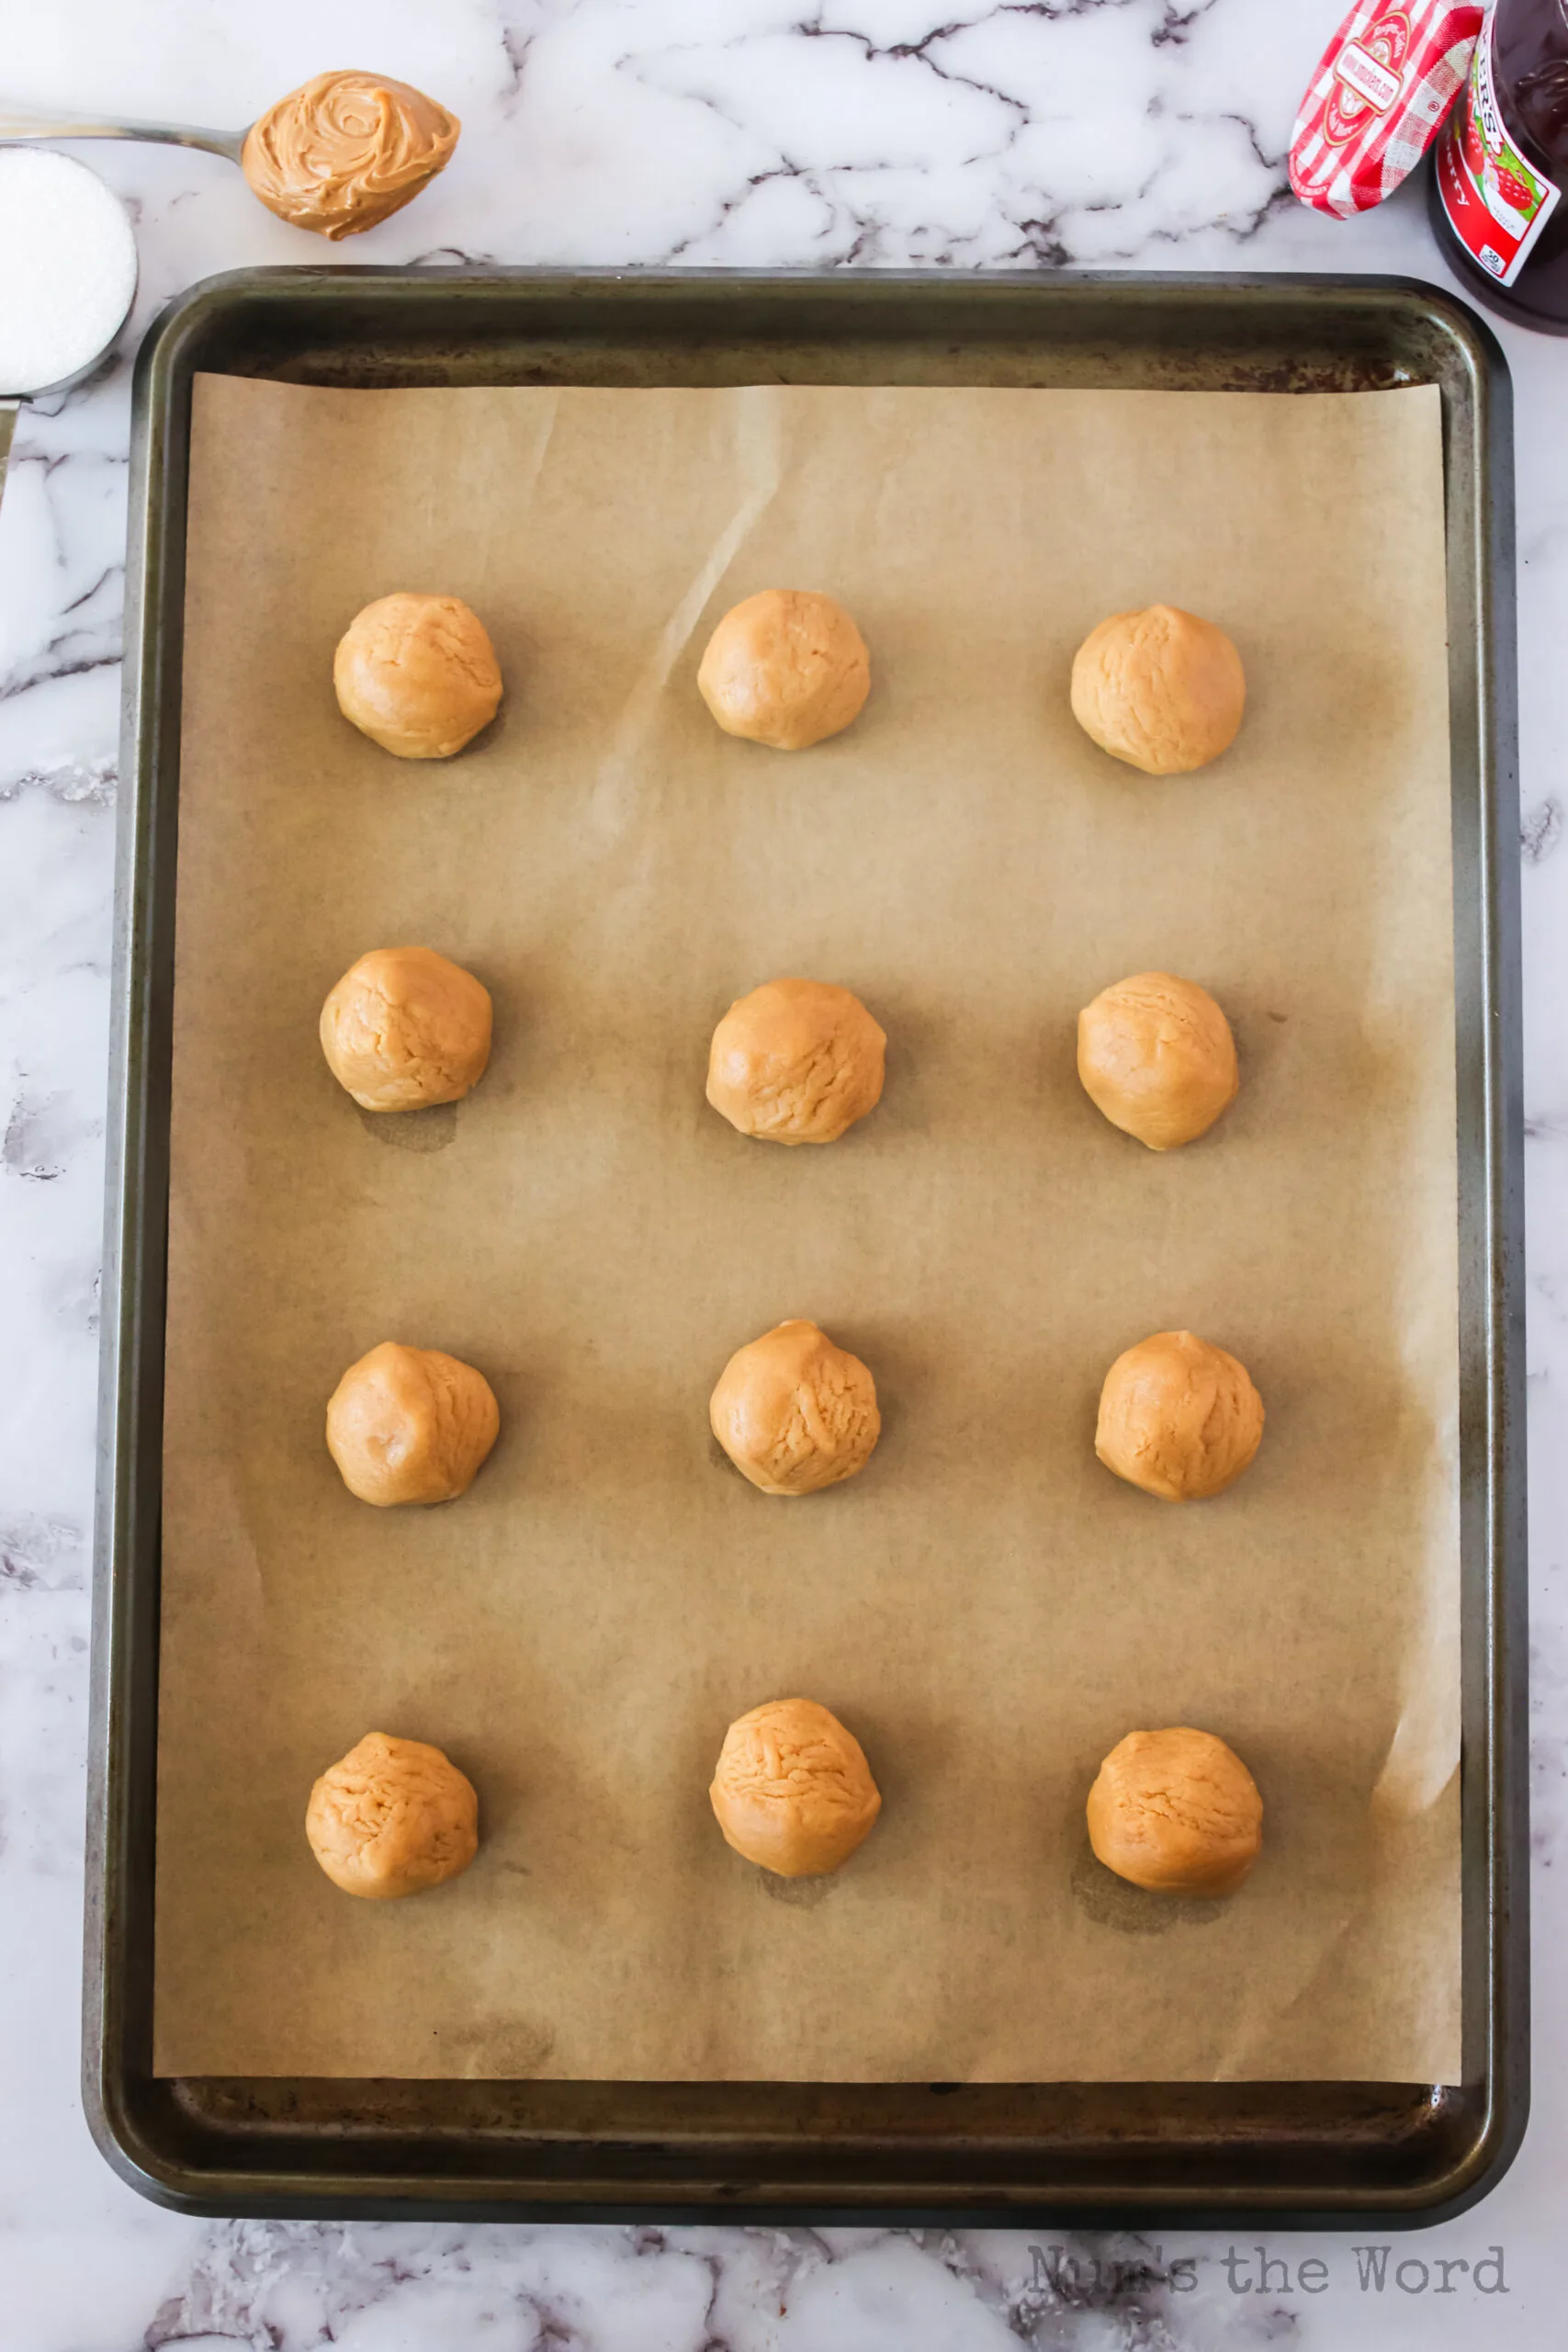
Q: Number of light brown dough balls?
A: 12